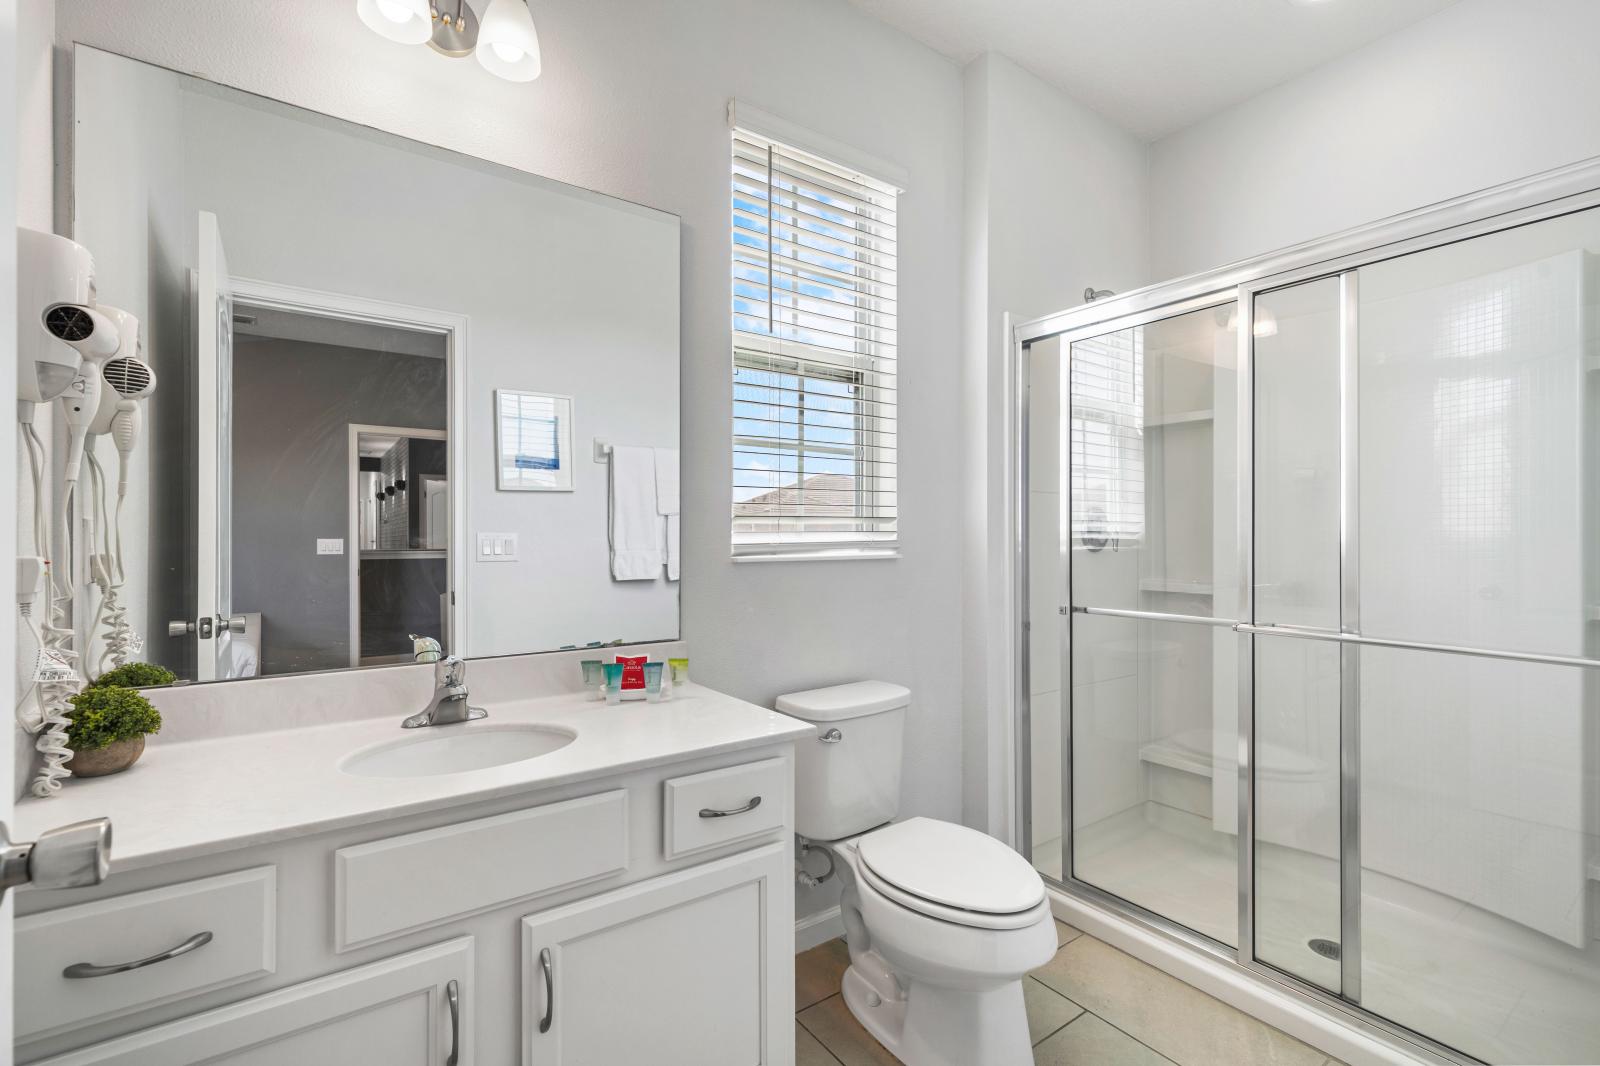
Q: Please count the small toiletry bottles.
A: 4